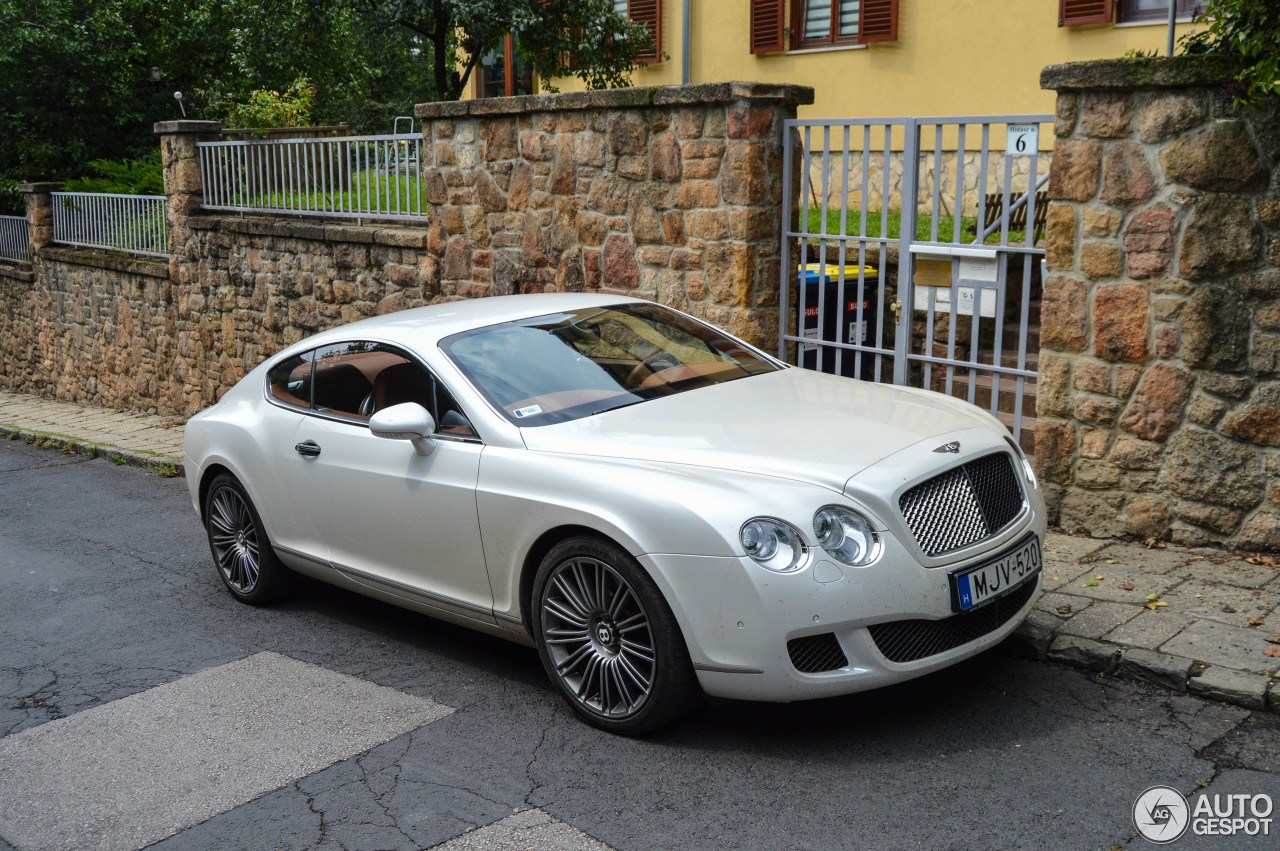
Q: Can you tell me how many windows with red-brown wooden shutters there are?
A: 3